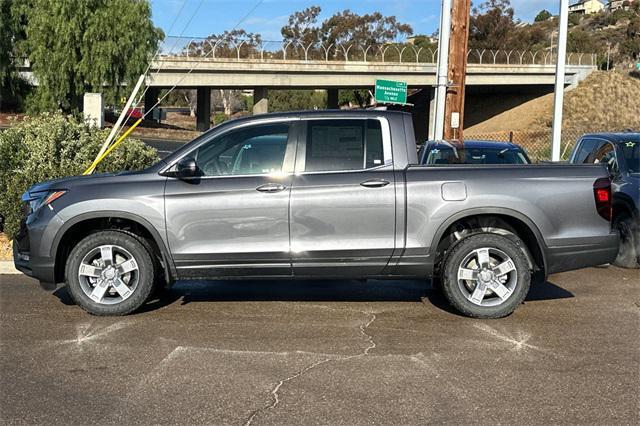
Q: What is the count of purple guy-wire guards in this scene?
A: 0